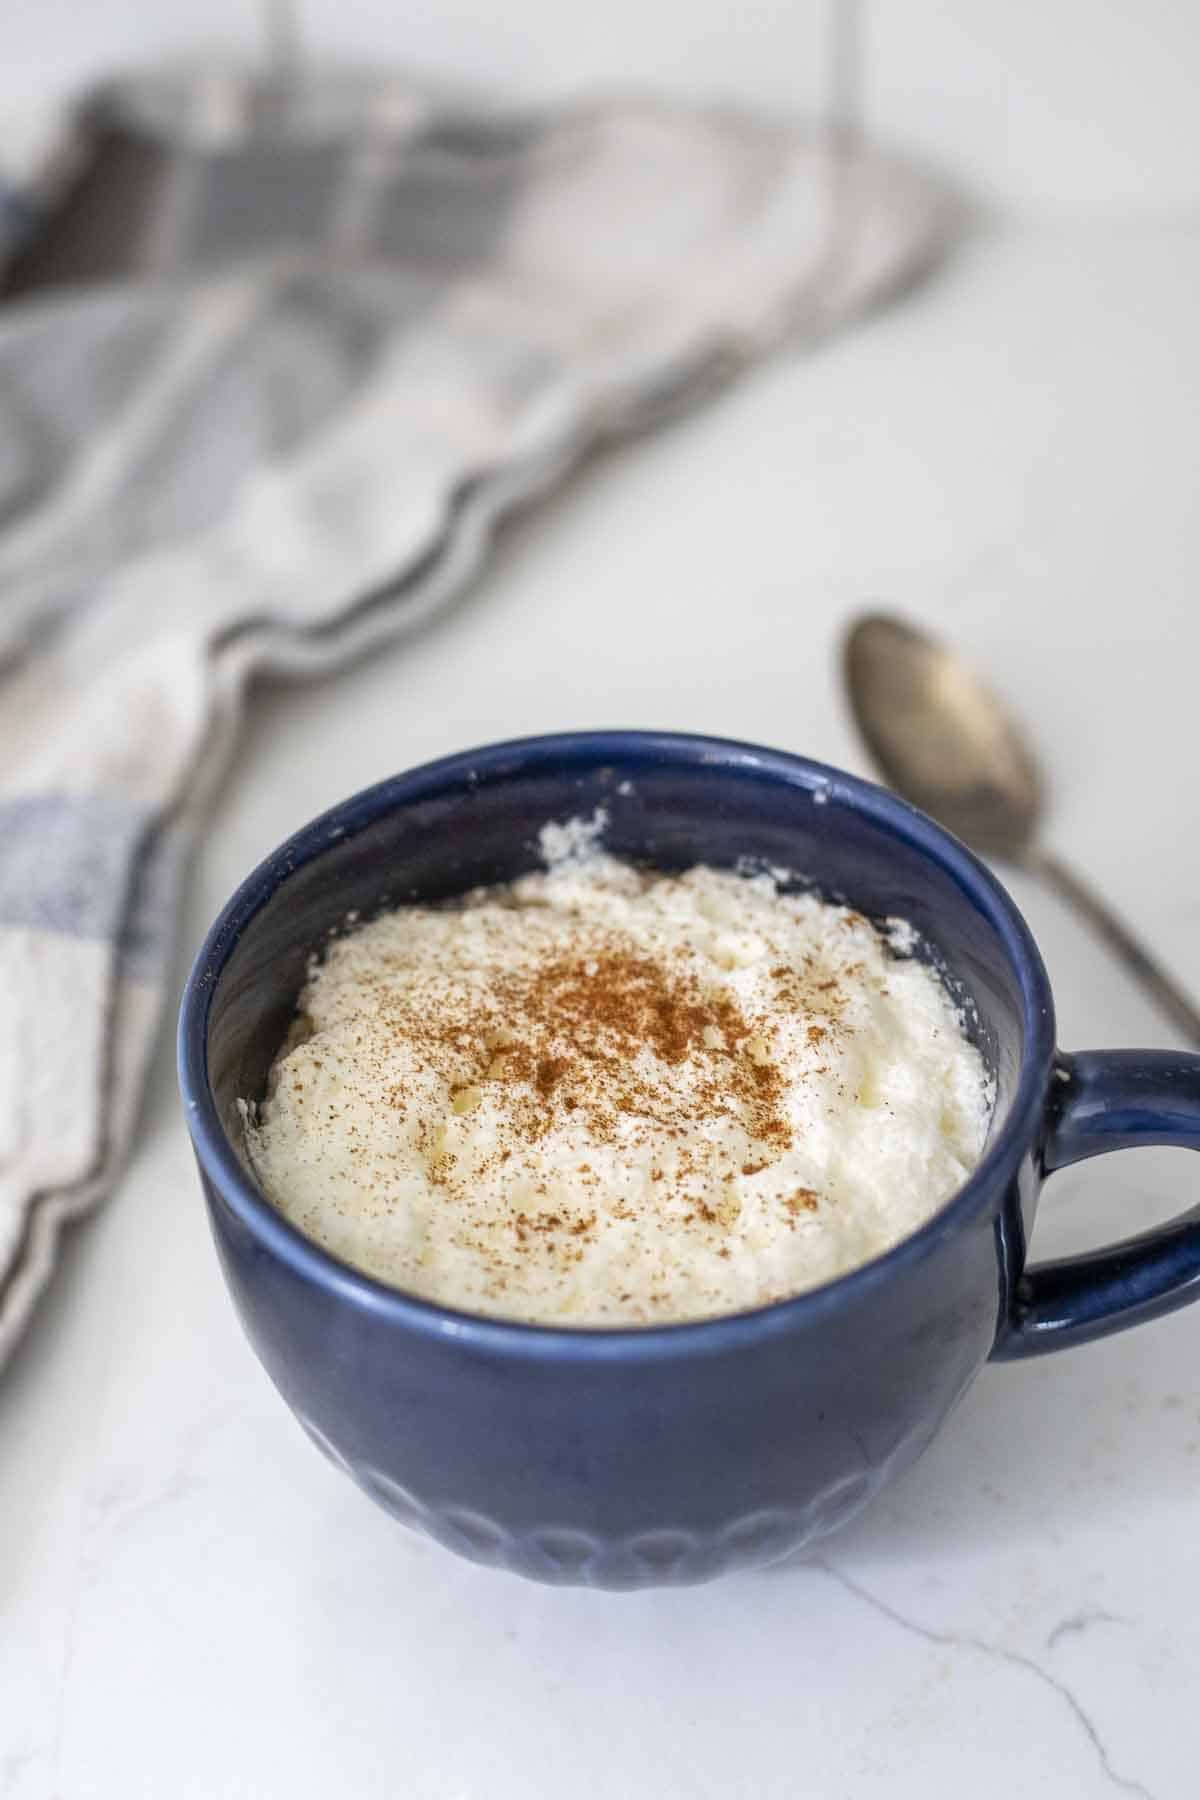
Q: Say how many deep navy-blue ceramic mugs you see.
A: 1